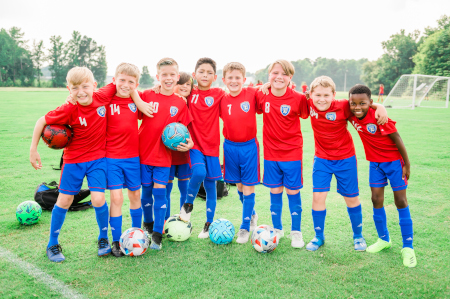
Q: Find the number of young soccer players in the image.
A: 9